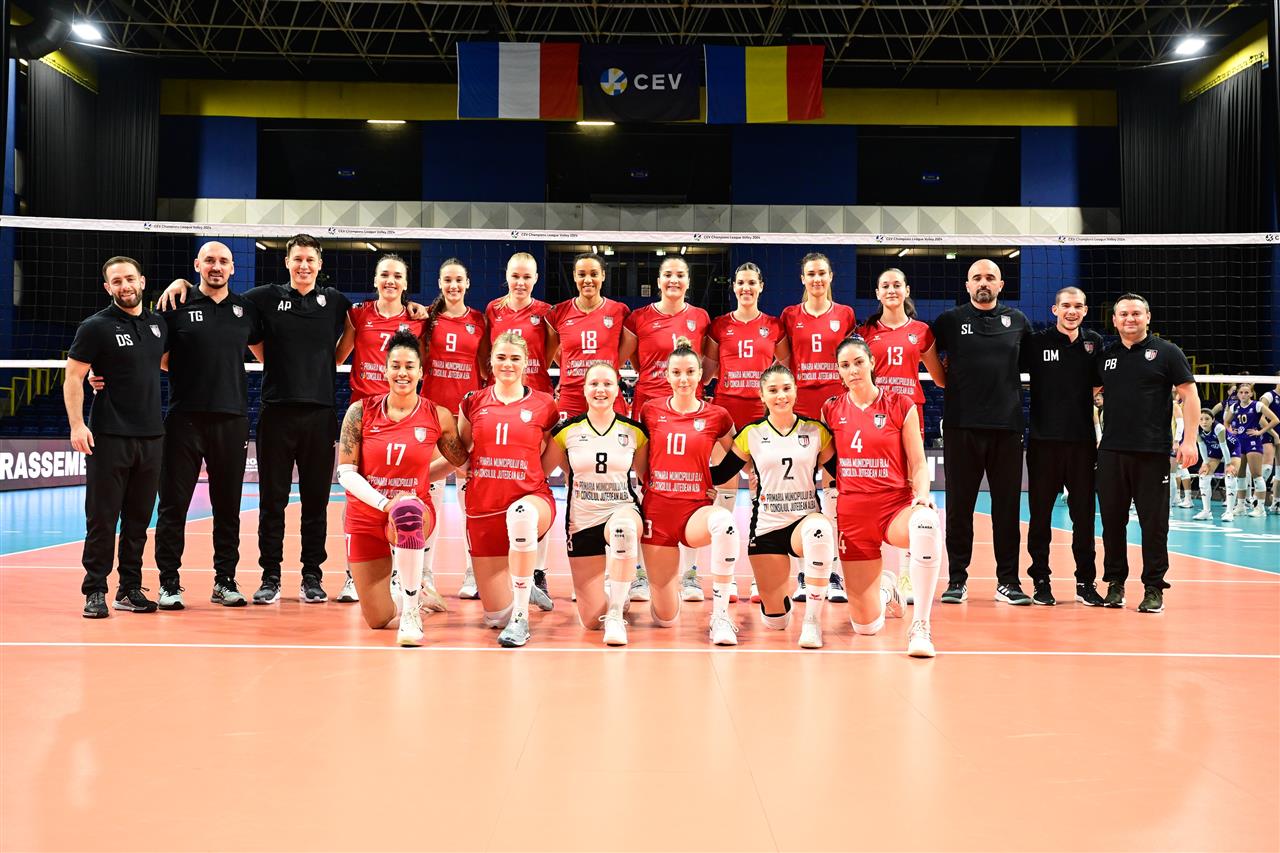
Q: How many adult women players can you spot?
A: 14